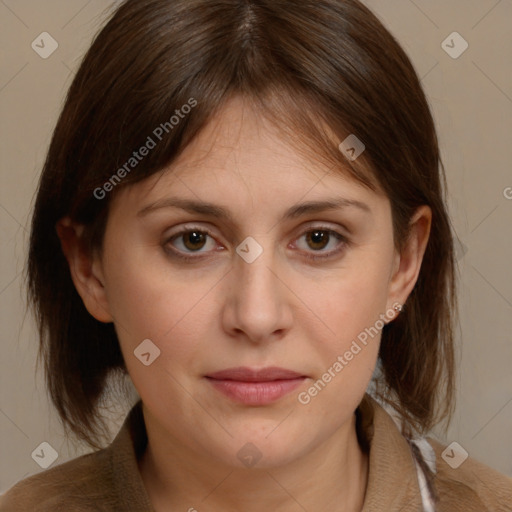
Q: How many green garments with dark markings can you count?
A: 0